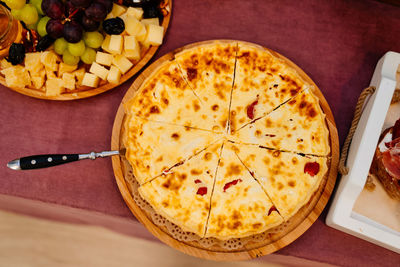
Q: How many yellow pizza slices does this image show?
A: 8